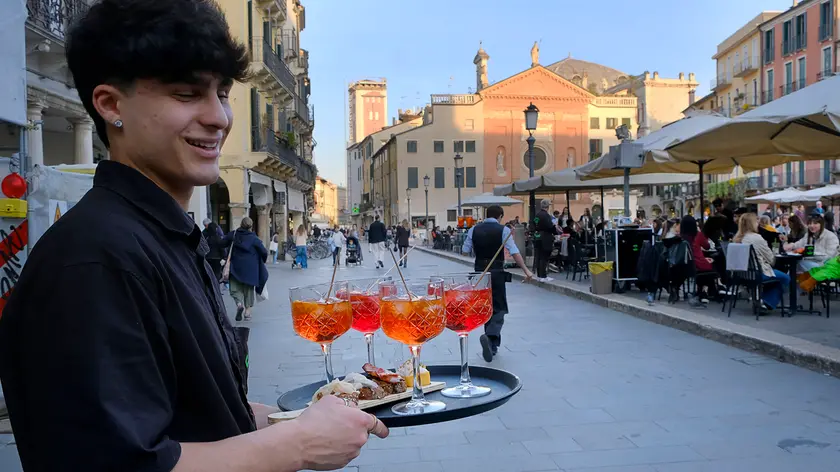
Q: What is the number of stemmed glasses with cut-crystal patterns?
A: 4